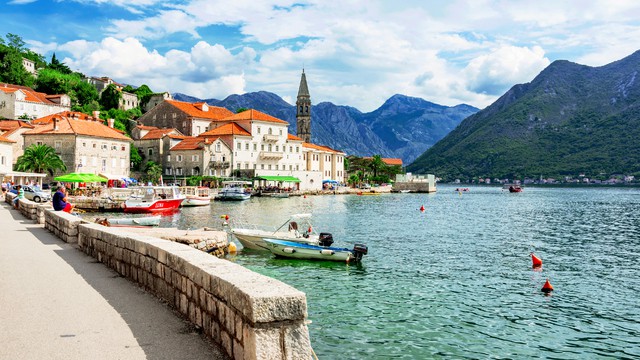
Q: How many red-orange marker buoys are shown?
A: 3